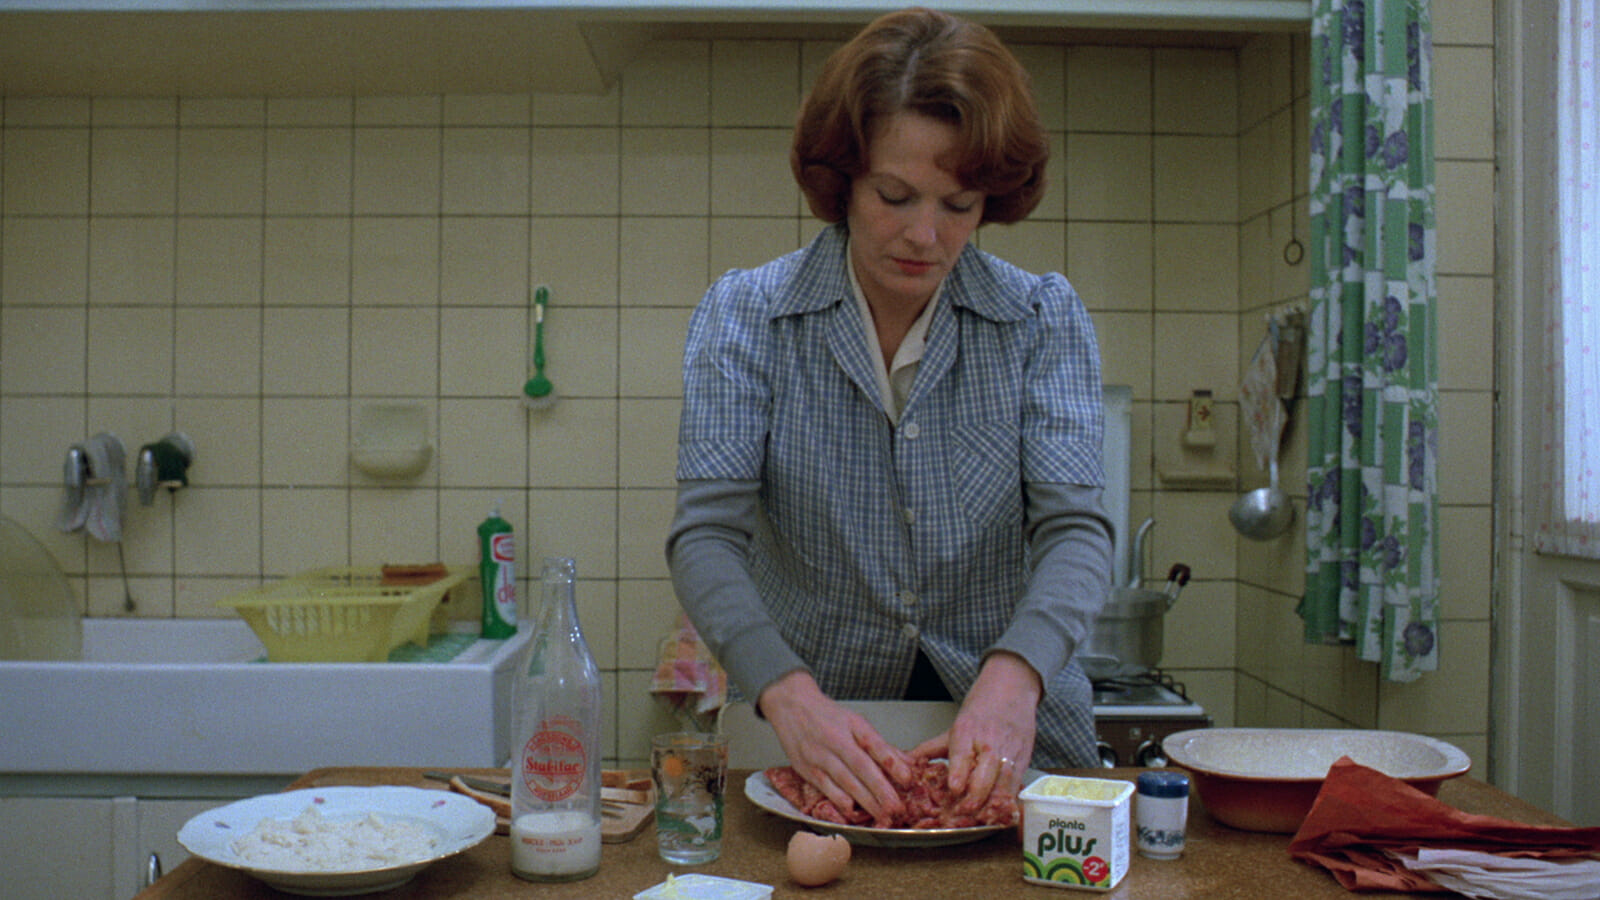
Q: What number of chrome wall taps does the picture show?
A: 2